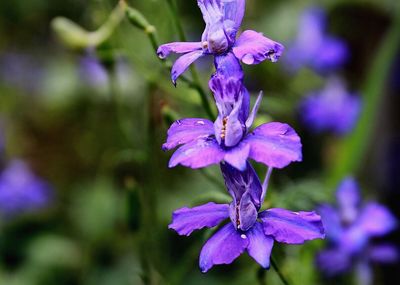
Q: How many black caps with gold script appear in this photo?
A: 0